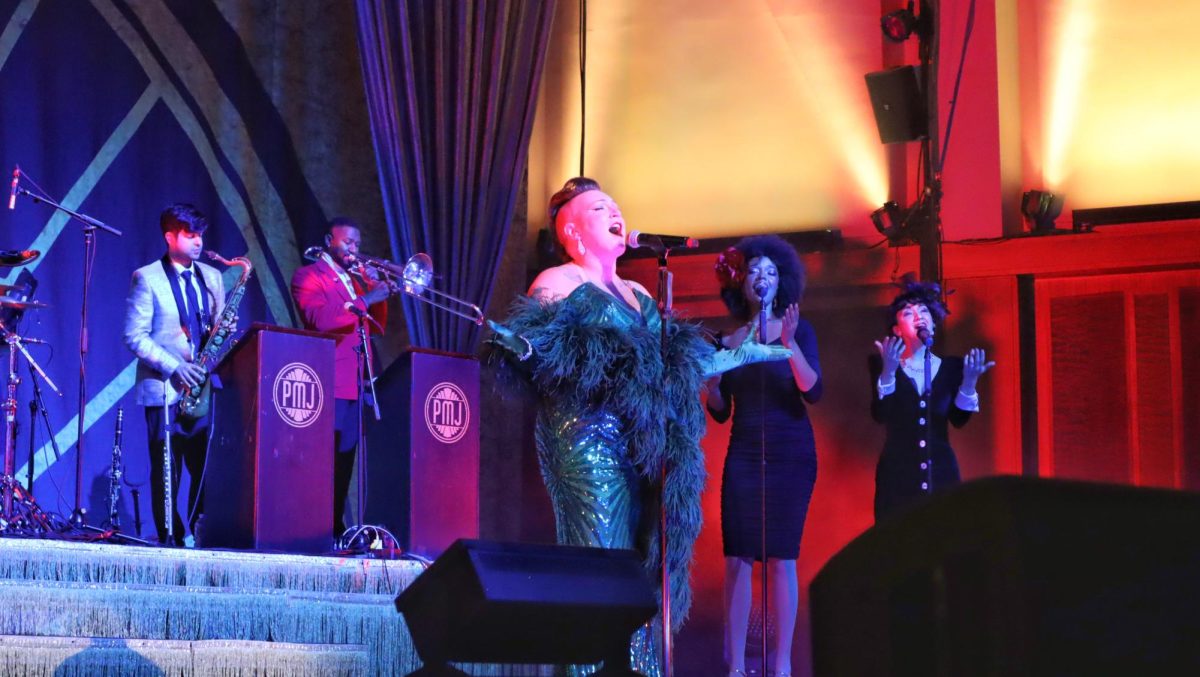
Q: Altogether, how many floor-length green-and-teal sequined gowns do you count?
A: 1